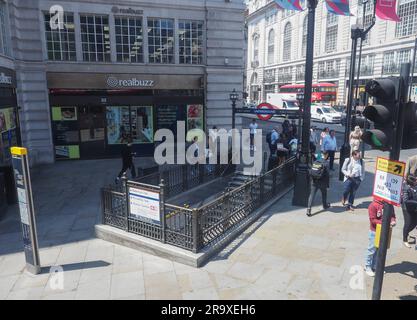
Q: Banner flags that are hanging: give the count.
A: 3